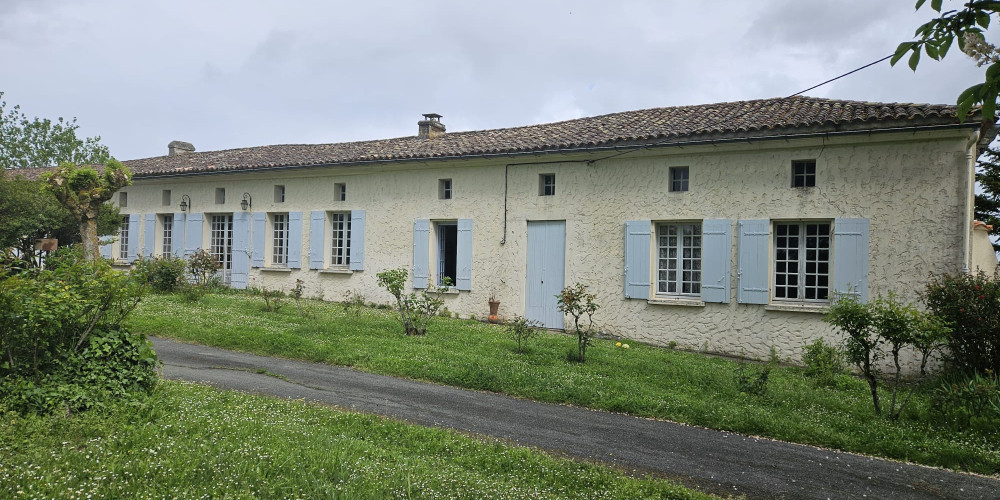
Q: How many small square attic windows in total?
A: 9